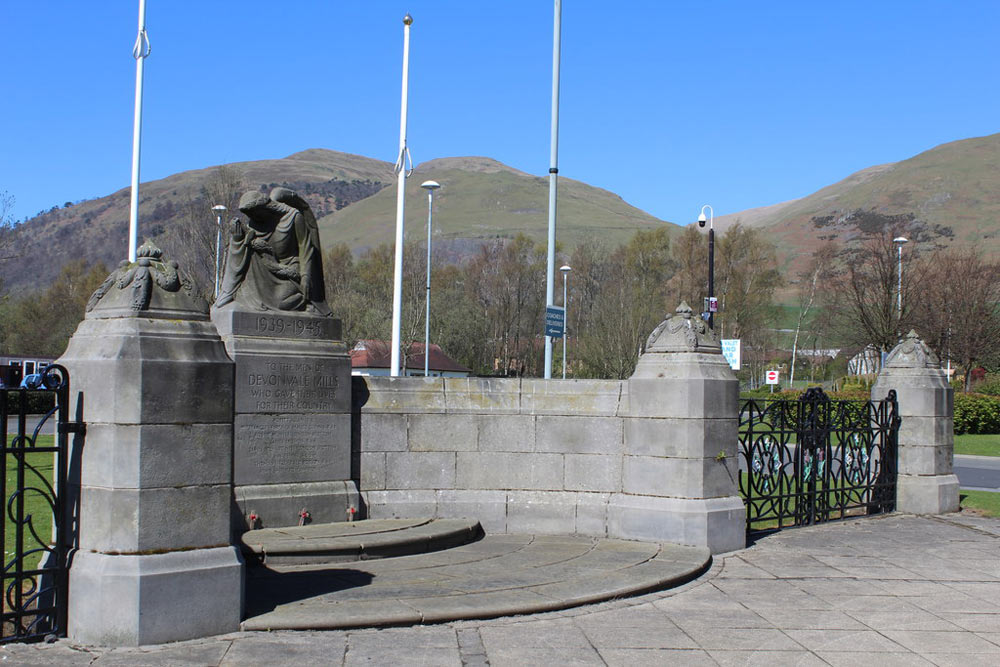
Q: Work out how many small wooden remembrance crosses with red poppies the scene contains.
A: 3